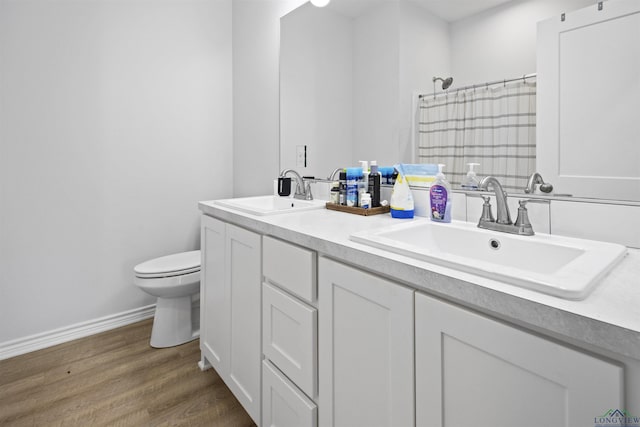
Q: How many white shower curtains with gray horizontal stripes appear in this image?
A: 1